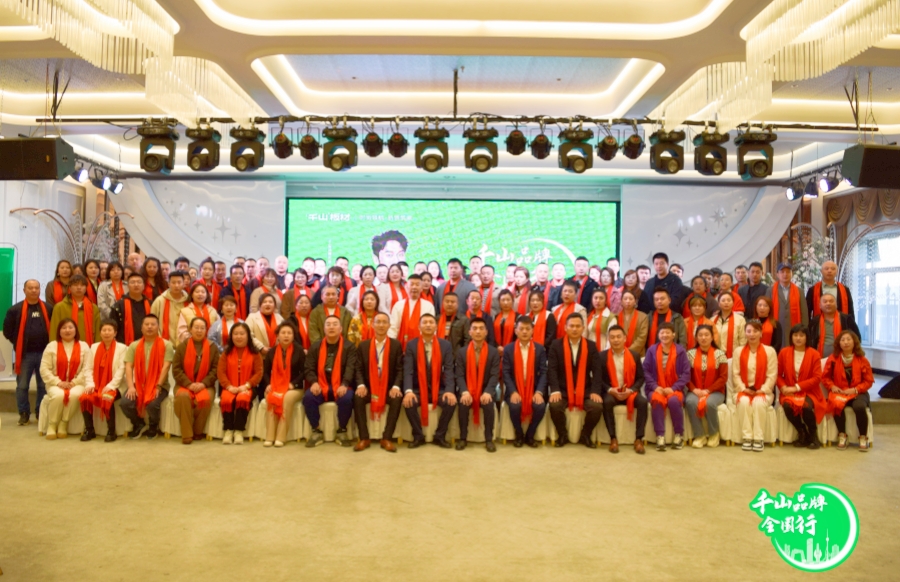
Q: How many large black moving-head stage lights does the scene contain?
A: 10